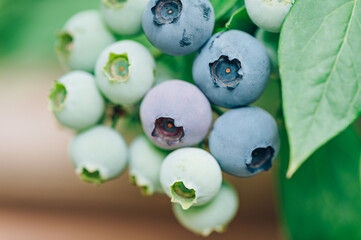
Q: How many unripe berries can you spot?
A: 9